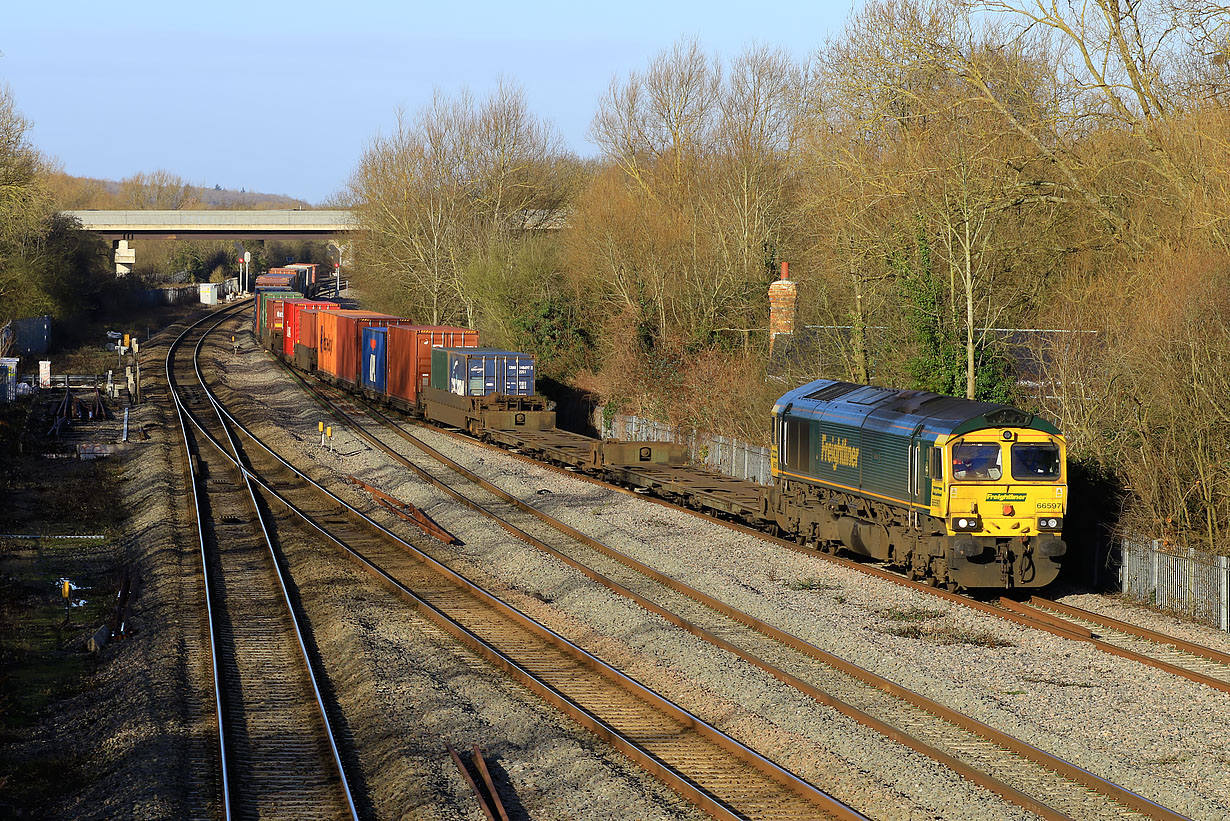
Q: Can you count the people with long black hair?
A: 0